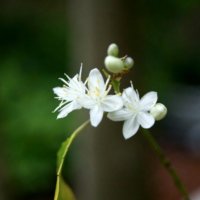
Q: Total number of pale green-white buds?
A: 4